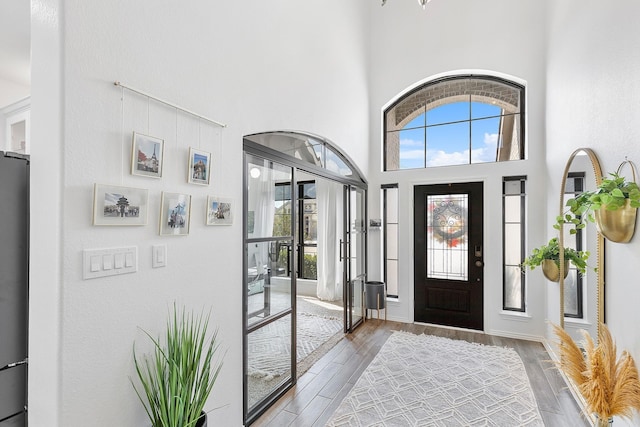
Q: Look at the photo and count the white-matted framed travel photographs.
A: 5